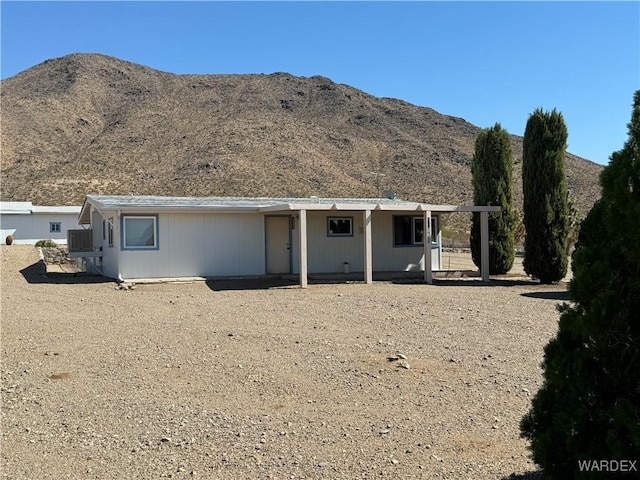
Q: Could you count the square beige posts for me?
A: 4